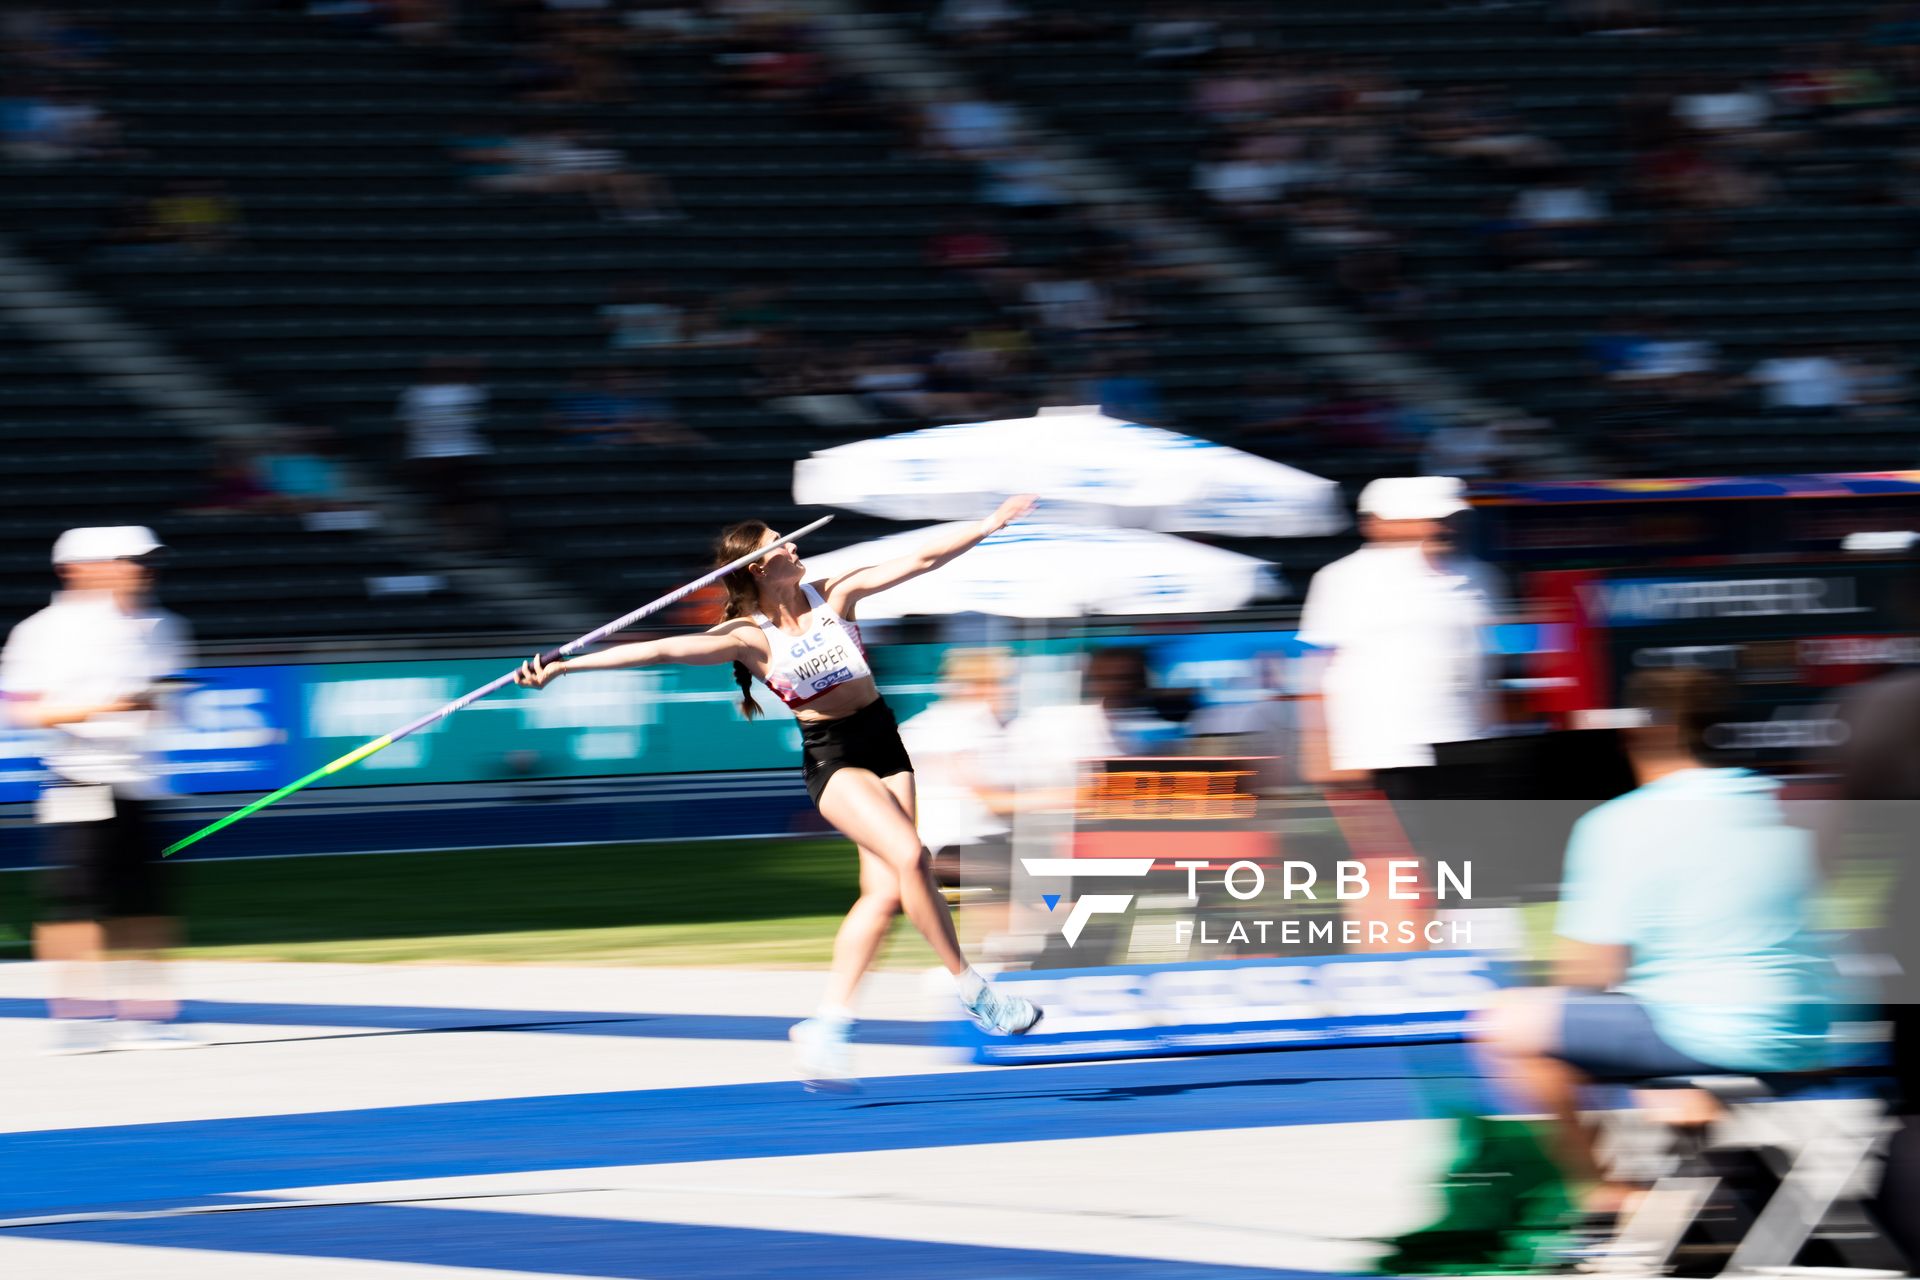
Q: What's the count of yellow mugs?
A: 0